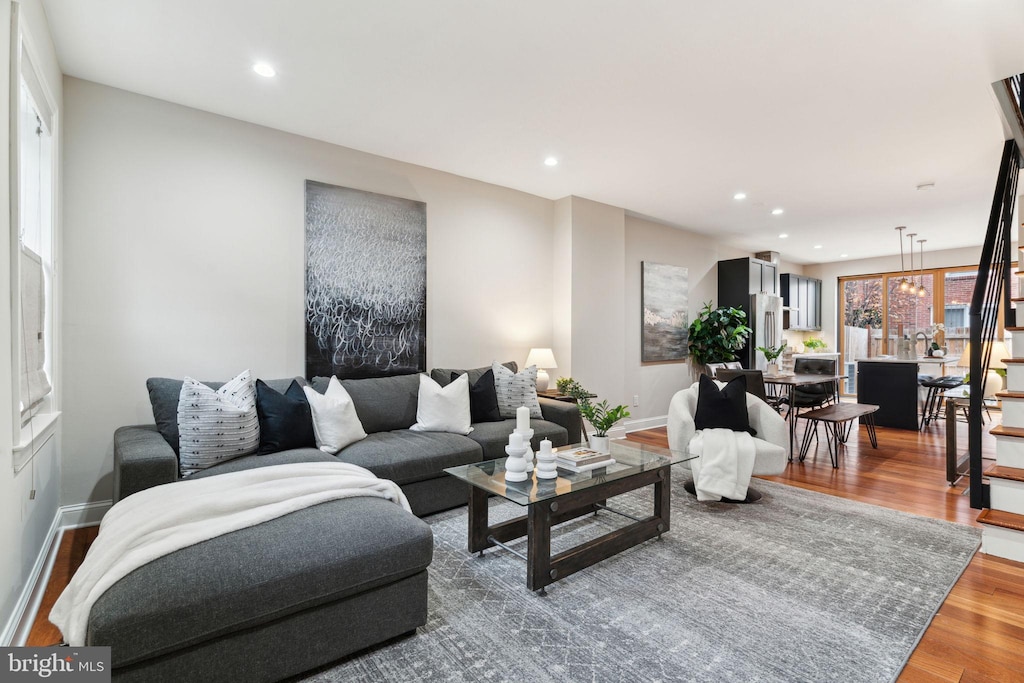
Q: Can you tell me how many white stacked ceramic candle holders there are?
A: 3